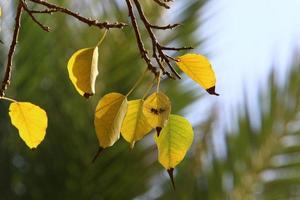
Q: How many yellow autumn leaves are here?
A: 7